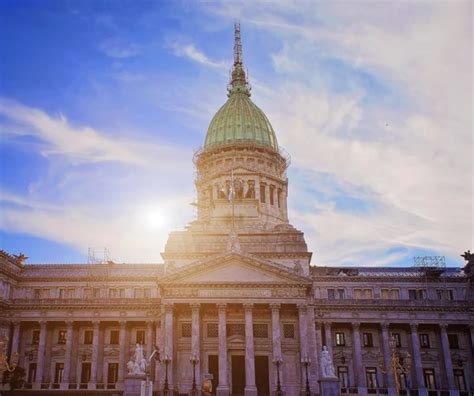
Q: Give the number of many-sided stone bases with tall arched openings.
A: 1